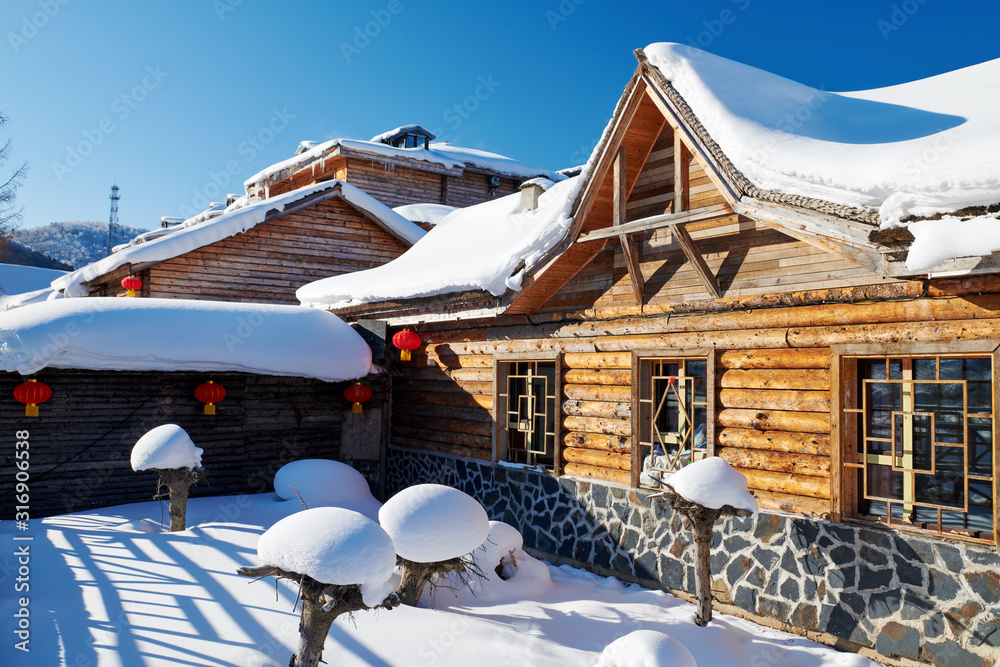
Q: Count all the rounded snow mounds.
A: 7